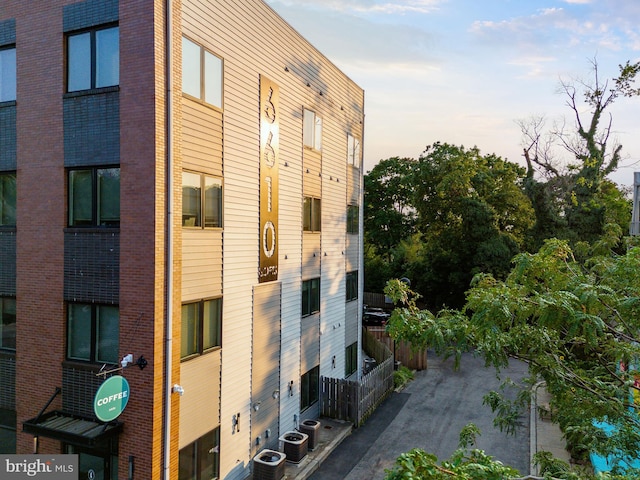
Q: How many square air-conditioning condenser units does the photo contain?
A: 3